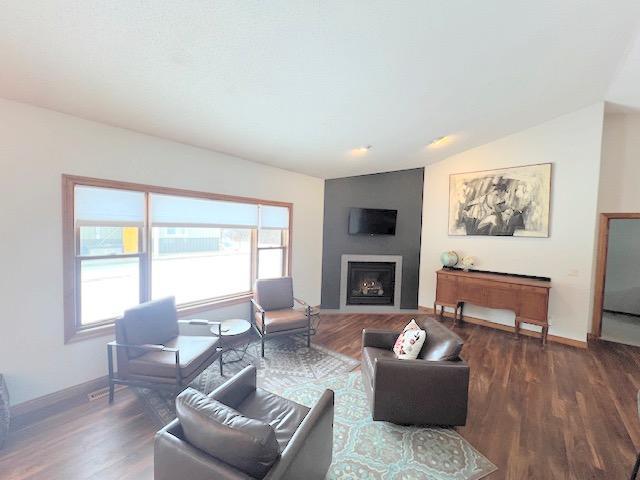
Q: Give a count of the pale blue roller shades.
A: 3